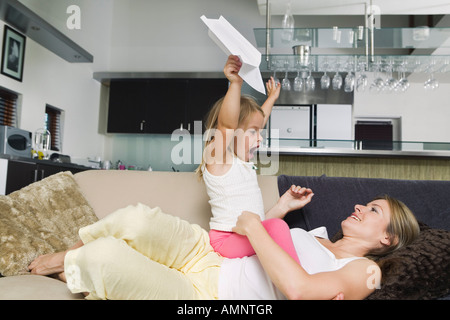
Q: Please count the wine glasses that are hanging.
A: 12